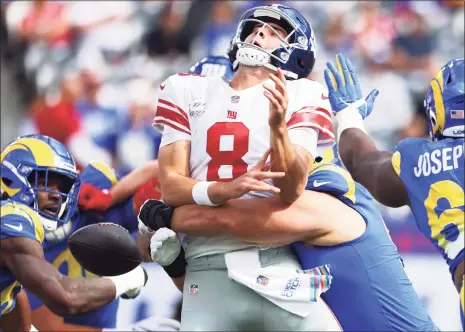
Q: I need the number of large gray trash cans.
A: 0